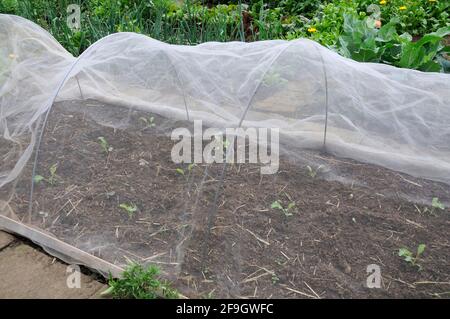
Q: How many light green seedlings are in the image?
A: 10